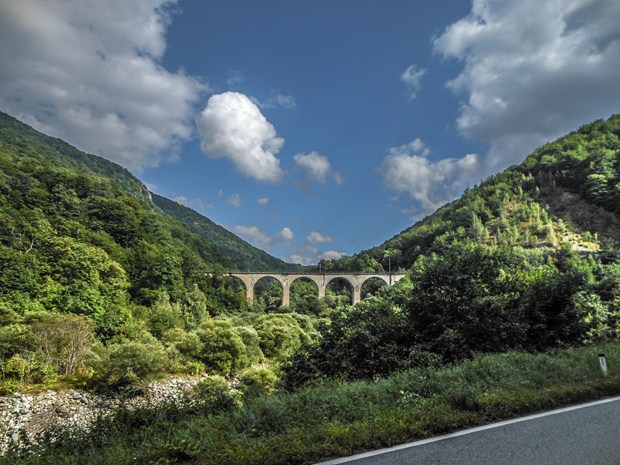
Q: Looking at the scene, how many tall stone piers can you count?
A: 4